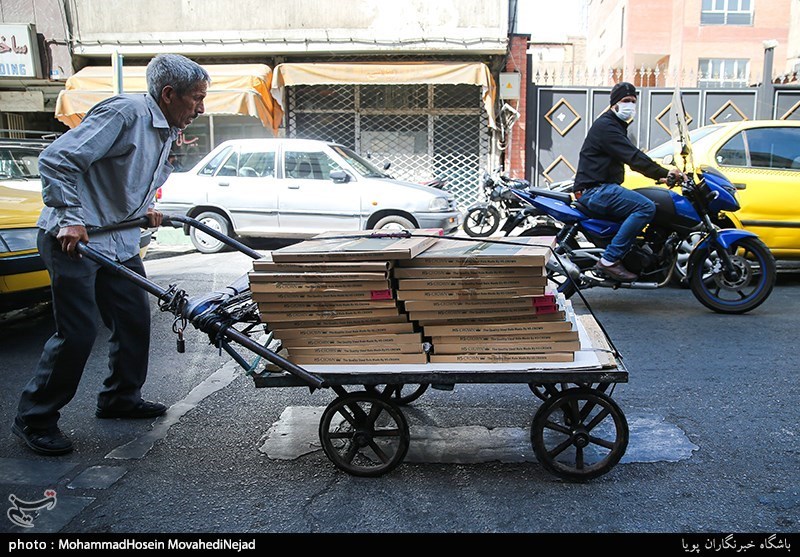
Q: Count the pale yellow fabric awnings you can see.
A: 2